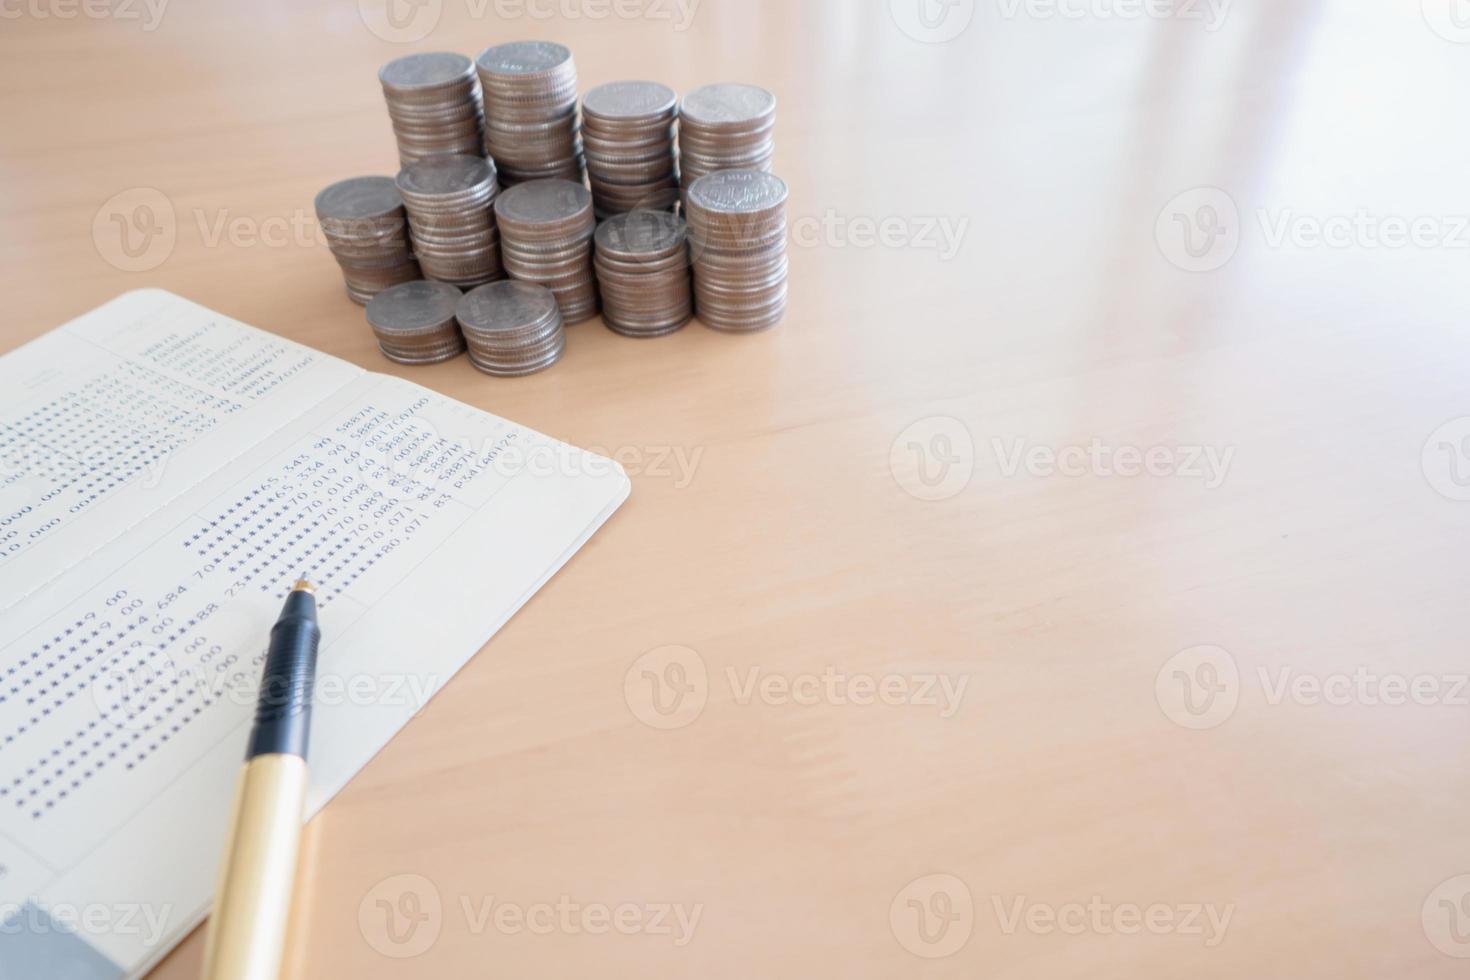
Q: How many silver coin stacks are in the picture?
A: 11